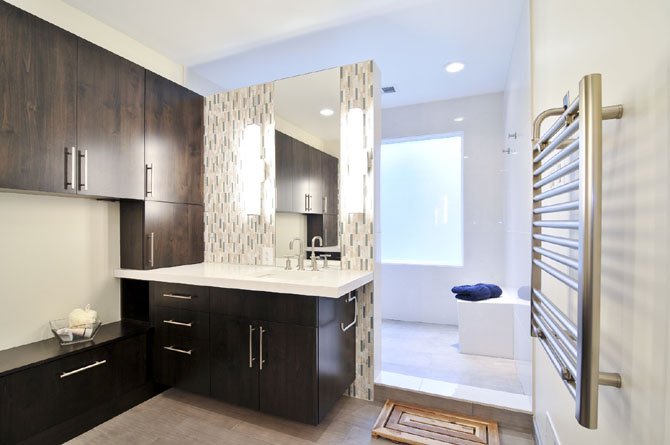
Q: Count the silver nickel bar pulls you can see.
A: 10